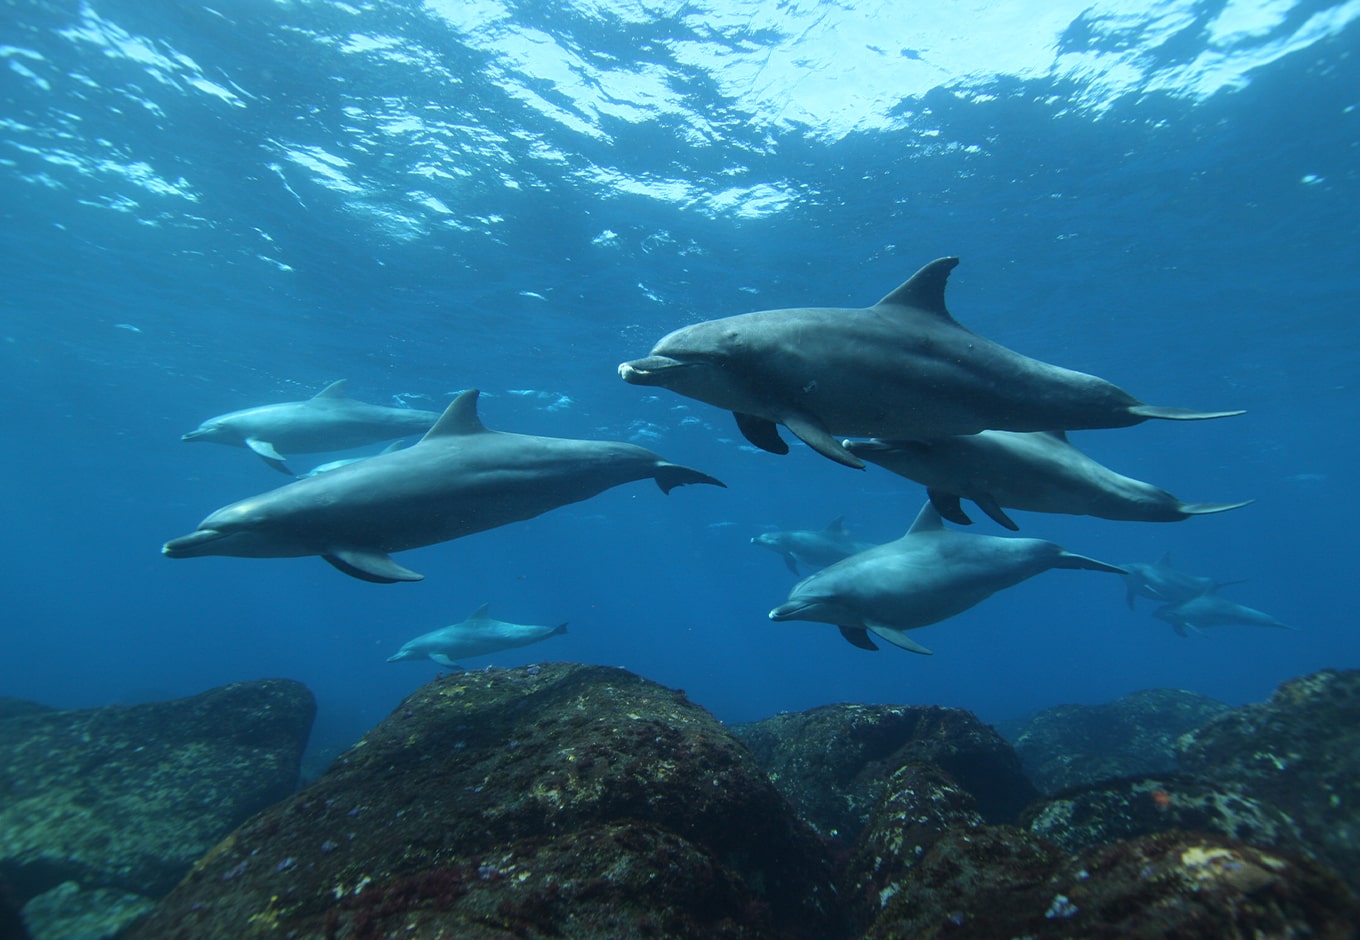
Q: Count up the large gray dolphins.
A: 4